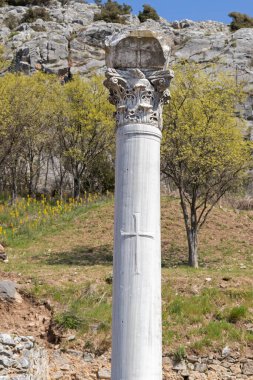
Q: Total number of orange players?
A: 0